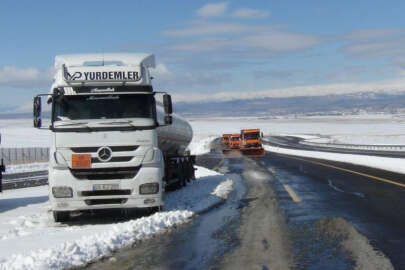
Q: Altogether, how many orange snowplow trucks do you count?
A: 3